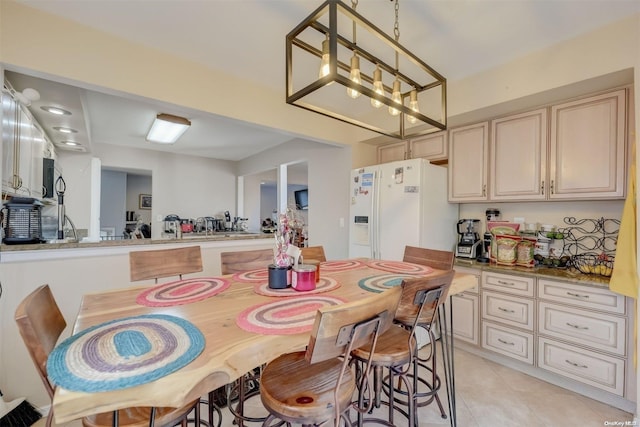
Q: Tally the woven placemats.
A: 8